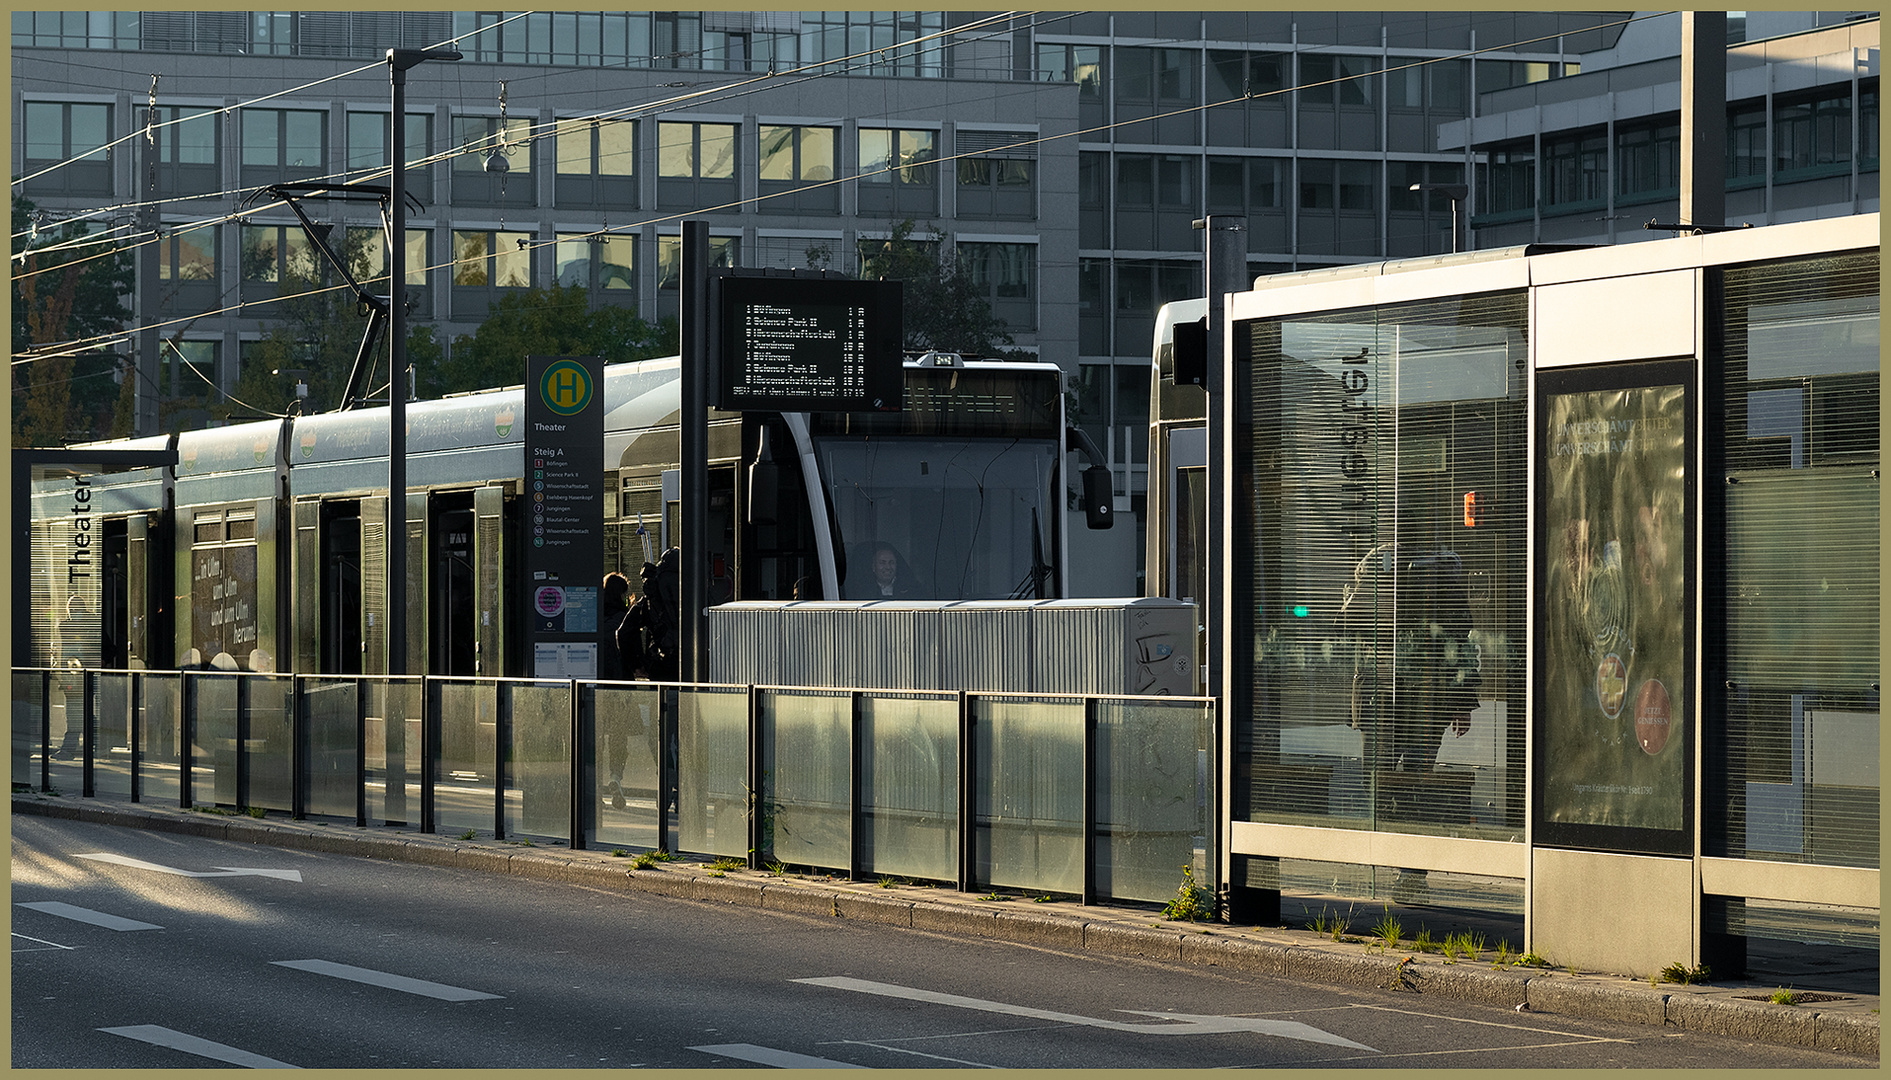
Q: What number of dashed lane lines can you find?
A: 4